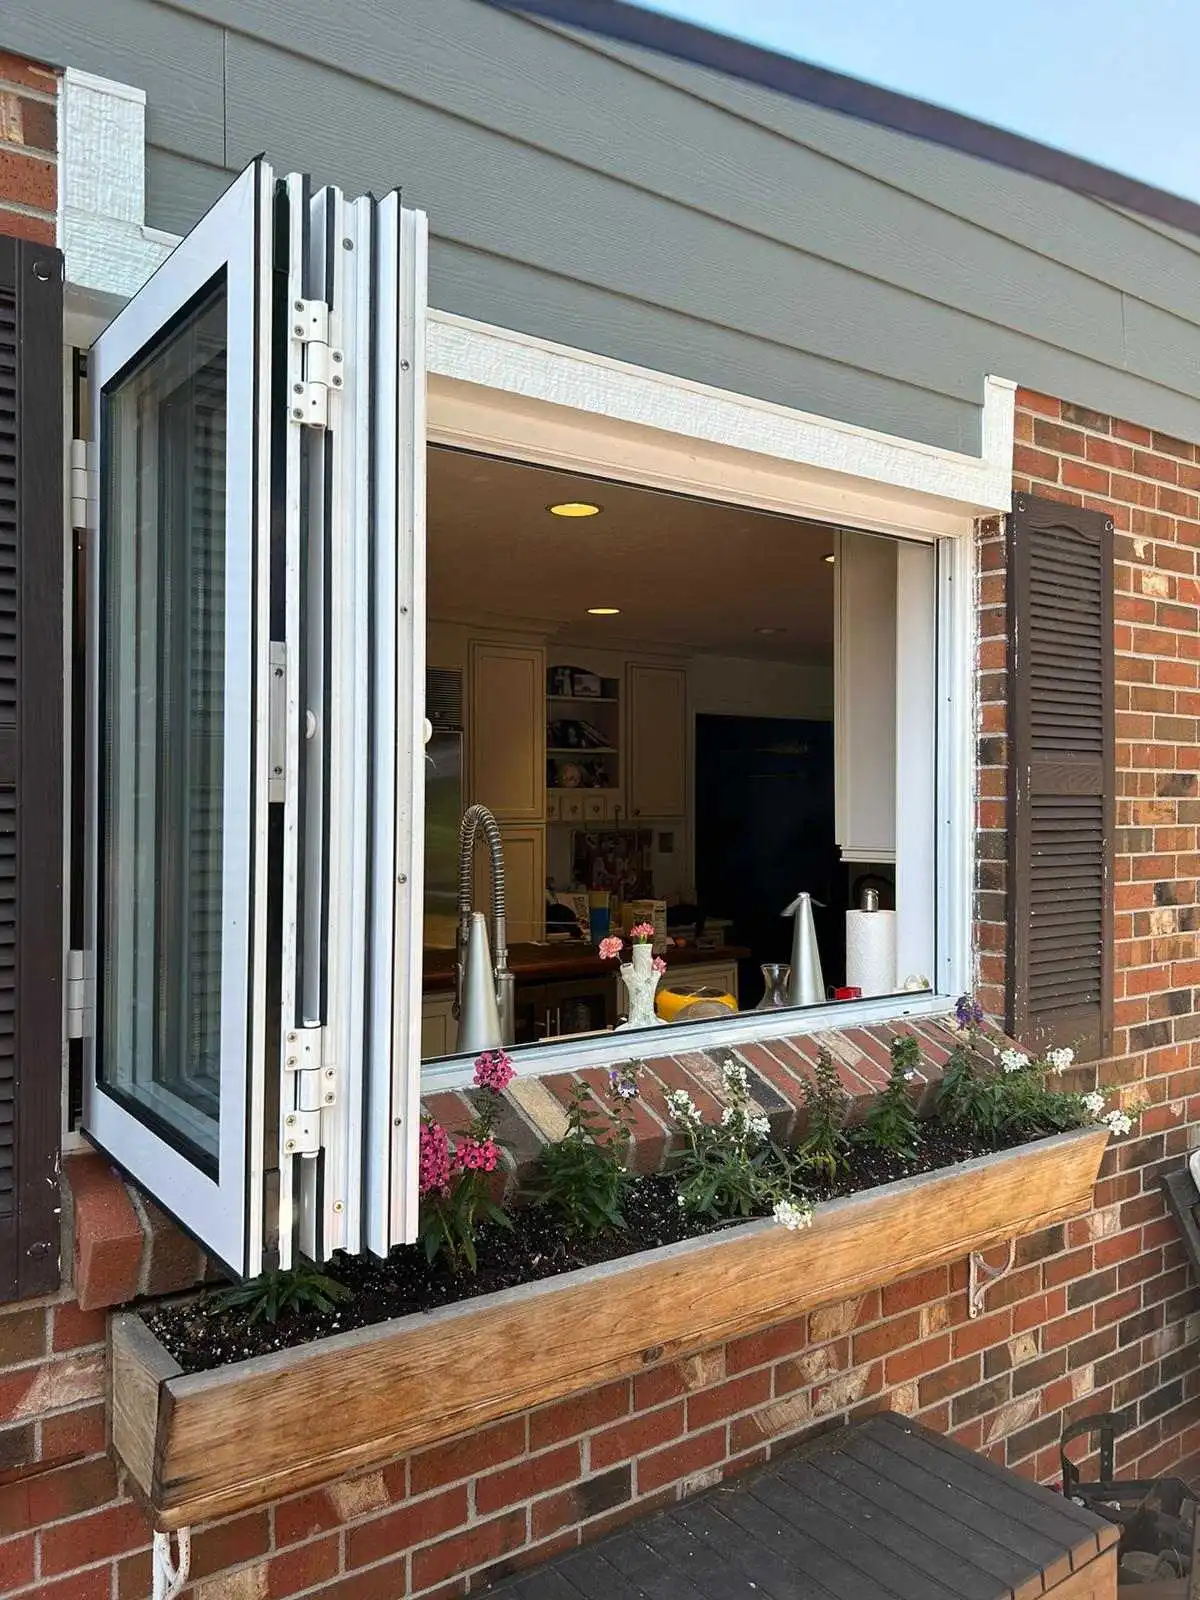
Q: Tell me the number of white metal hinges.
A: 4